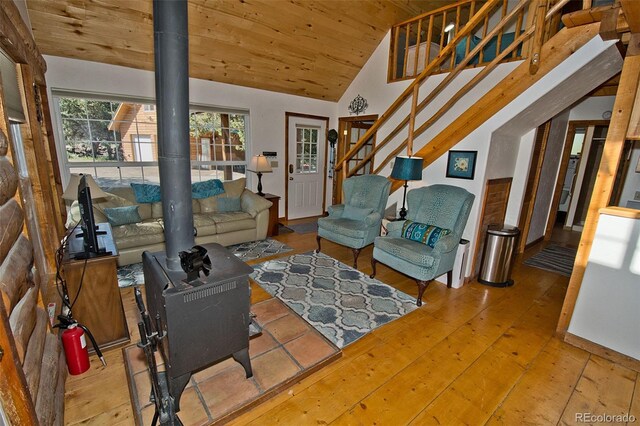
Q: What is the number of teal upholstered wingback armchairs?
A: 2